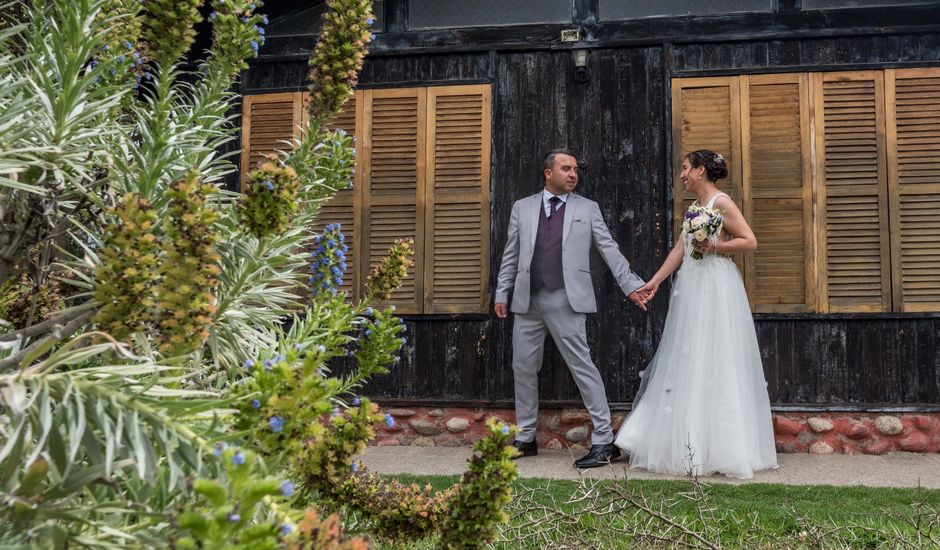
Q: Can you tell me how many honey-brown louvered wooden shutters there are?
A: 8